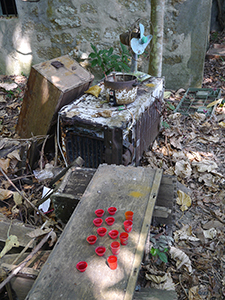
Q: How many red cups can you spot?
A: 14